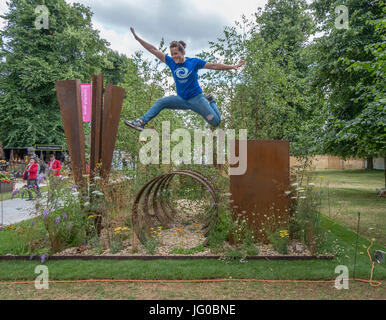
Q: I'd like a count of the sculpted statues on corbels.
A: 0